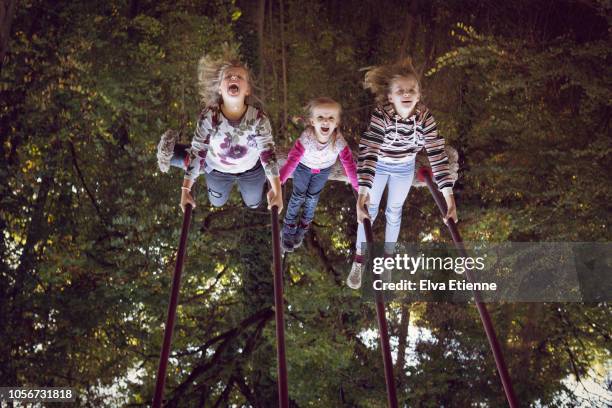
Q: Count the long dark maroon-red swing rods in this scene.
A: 4